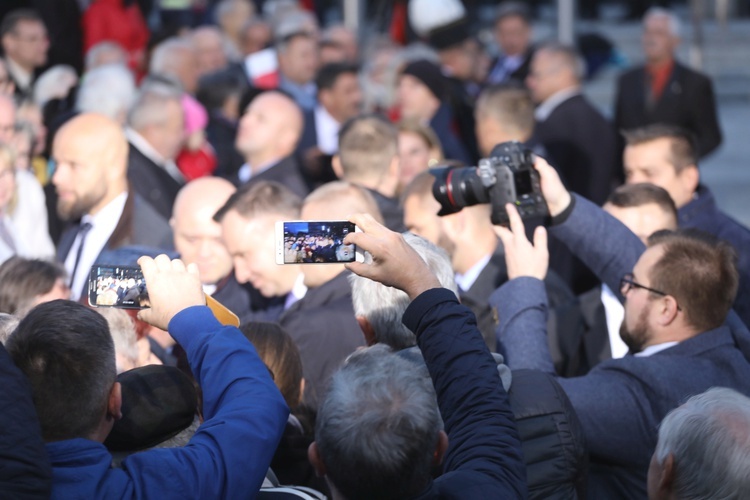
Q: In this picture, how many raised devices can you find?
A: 3